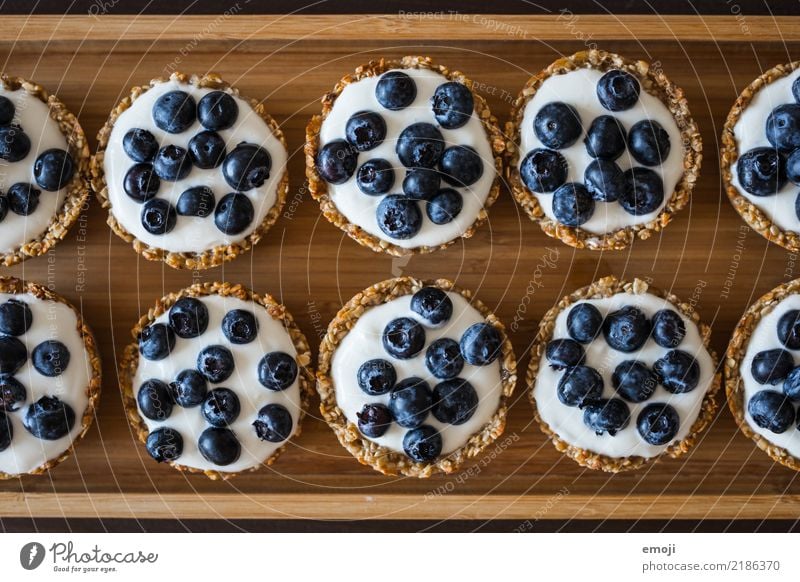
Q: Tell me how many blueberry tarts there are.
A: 10